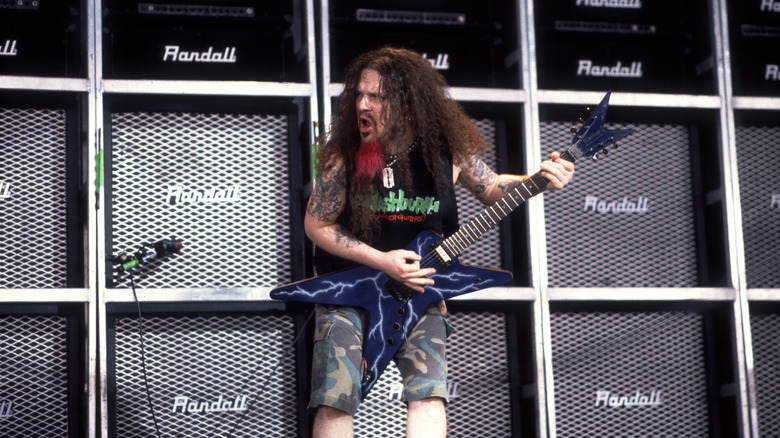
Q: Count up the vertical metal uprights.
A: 8